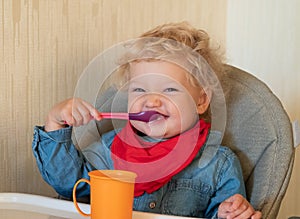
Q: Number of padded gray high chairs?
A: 1